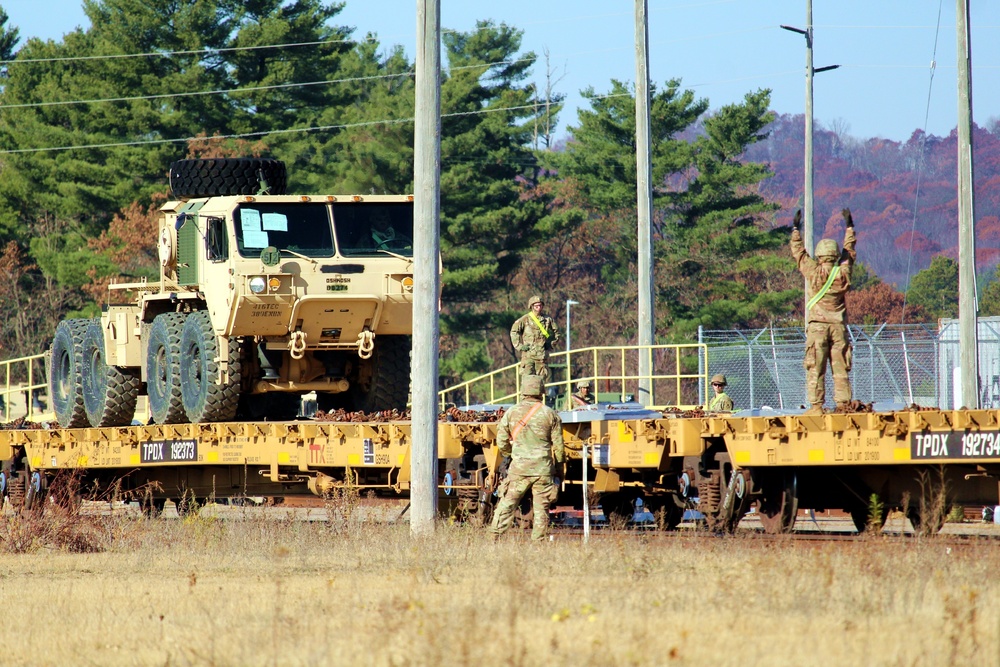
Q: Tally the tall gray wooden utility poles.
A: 4